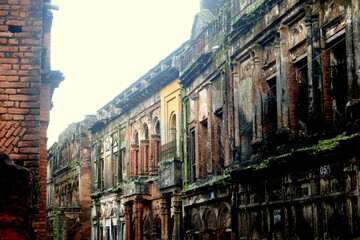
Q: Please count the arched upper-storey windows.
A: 4